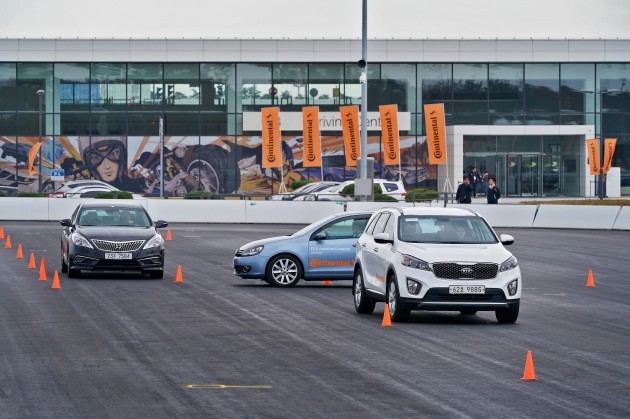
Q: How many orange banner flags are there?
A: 8